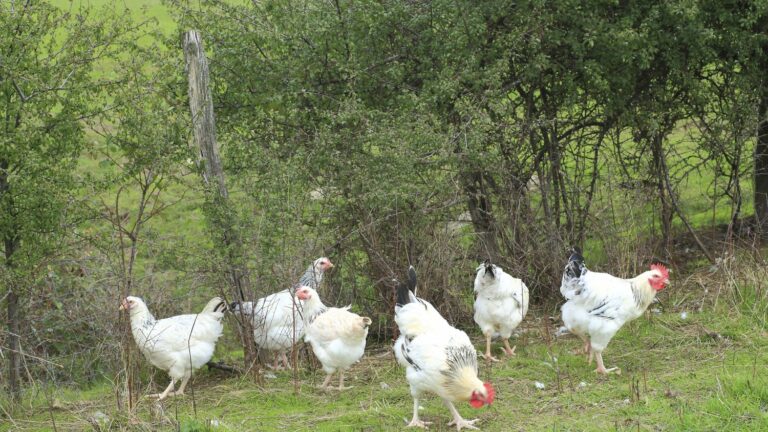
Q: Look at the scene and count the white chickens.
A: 6